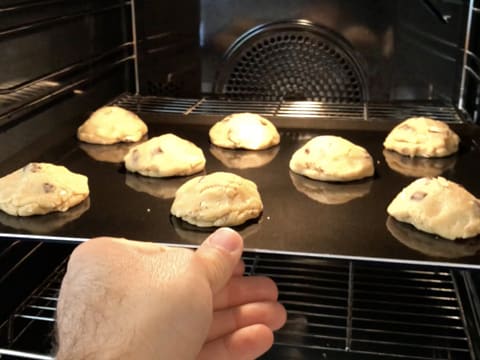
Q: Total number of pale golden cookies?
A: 8